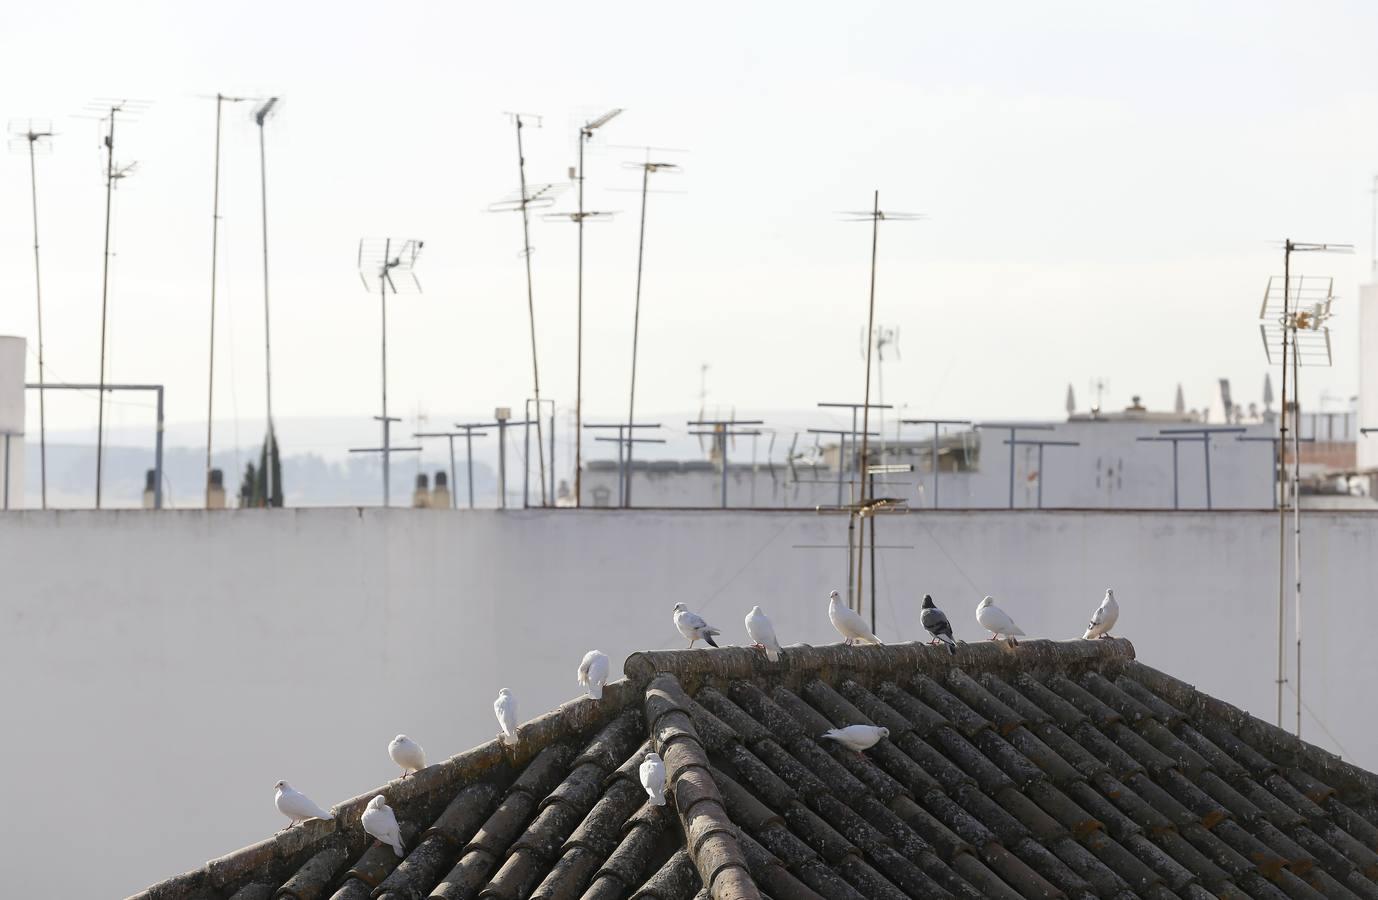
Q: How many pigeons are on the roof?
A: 13